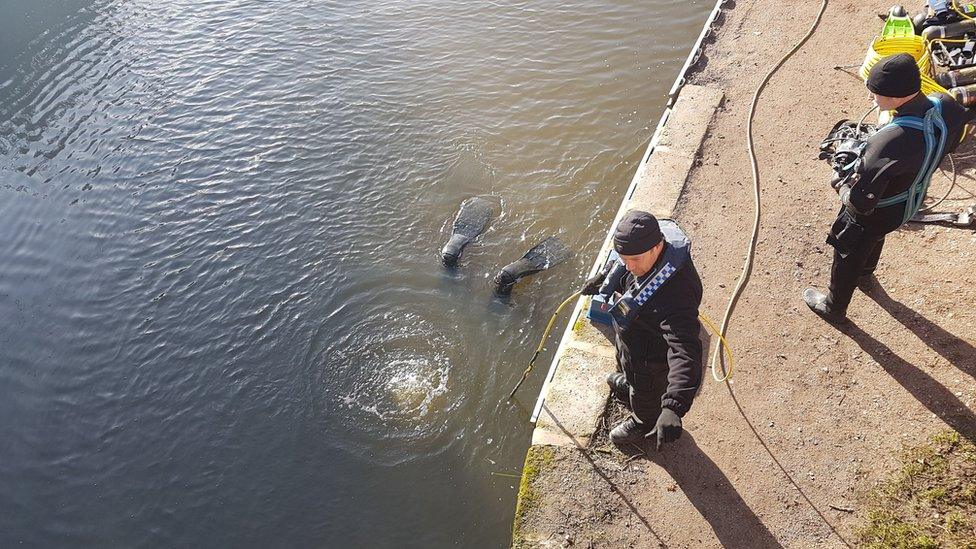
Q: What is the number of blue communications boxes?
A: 1